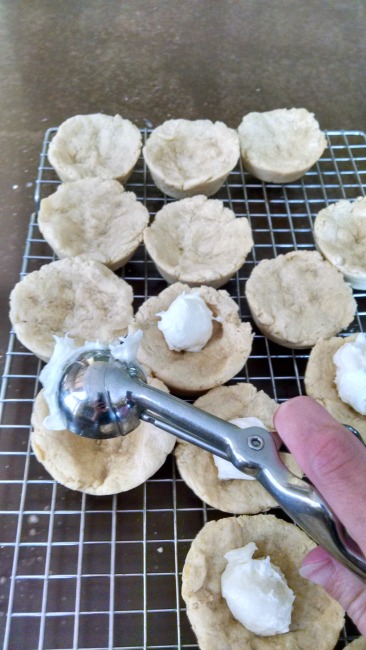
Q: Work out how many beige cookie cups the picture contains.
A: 13